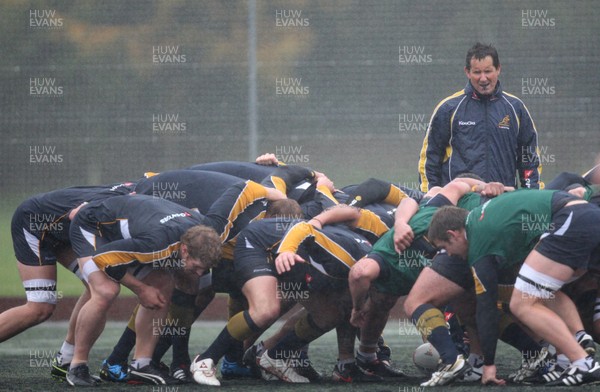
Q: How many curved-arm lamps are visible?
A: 0